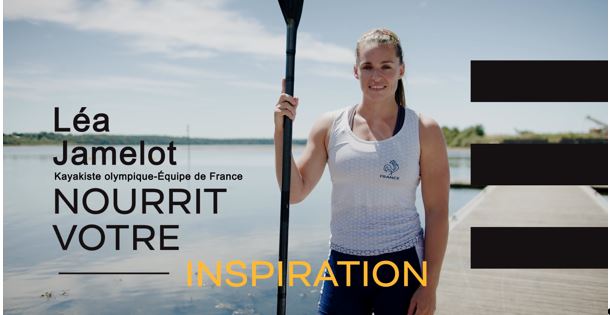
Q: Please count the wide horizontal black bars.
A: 3